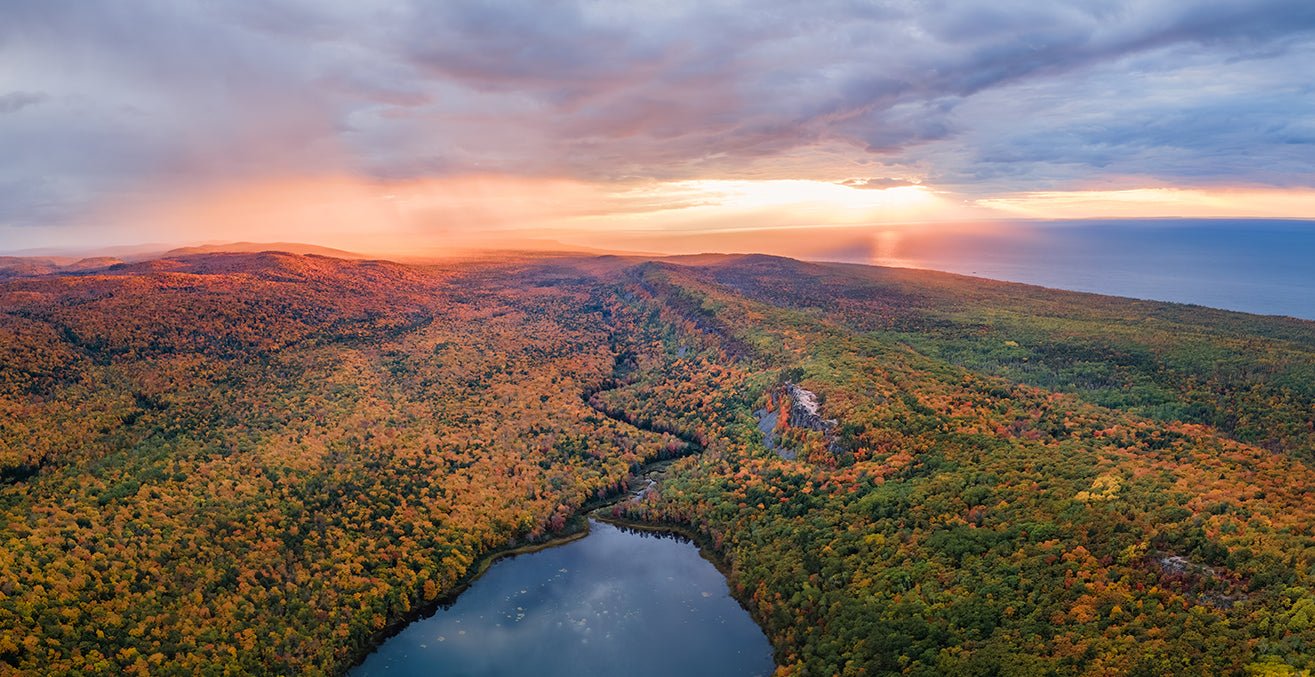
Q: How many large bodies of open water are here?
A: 2